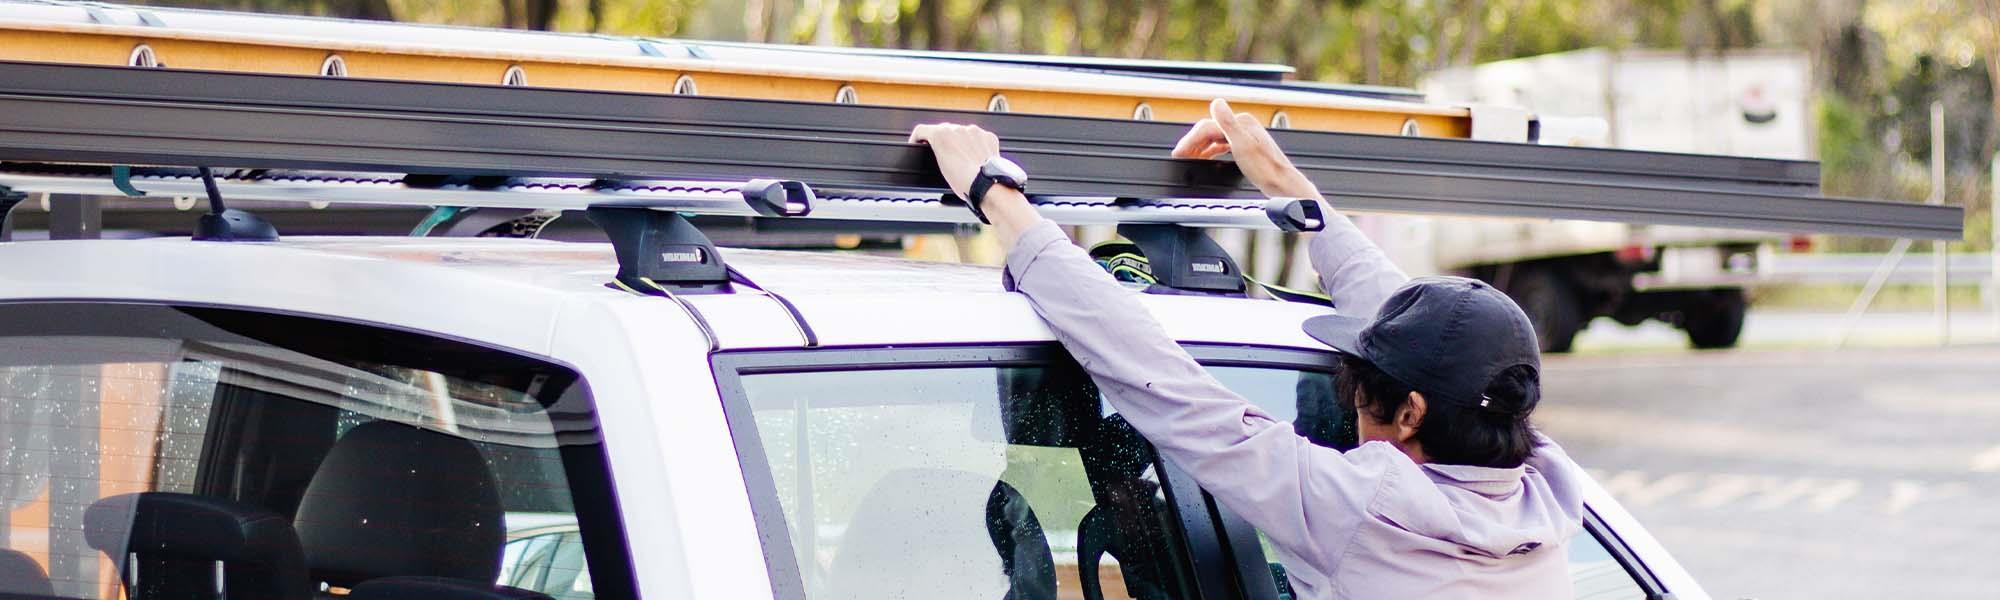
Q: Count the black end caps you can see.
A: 2